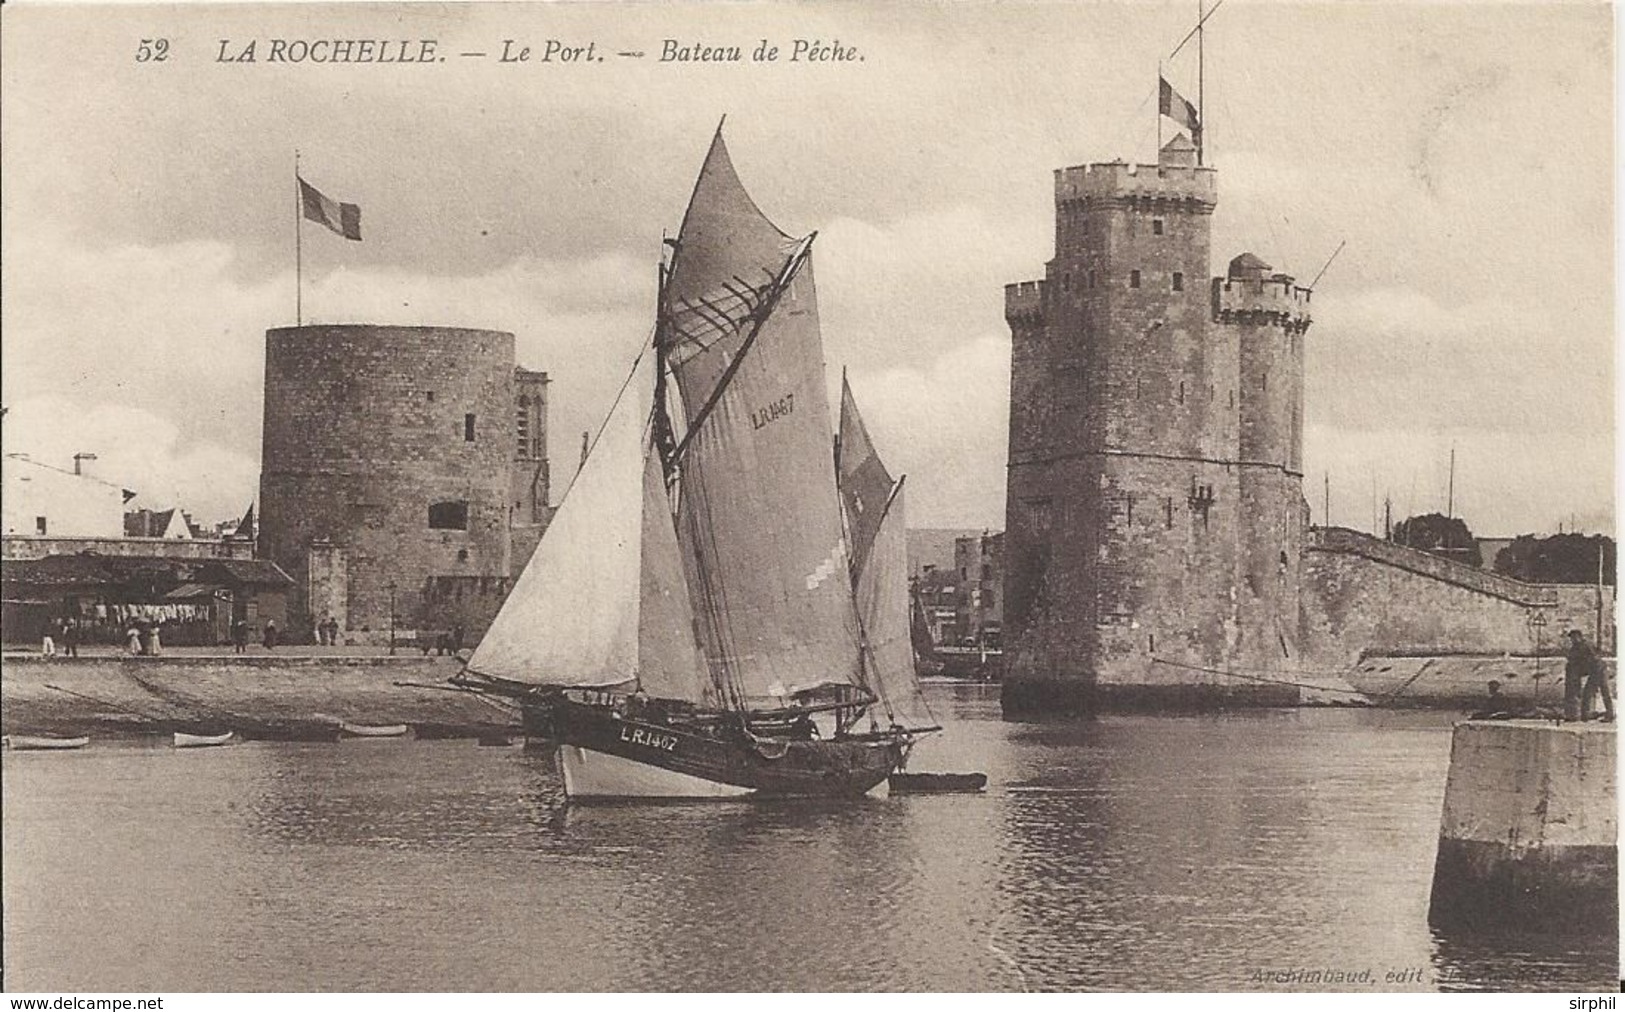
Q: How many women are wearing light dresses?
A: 2